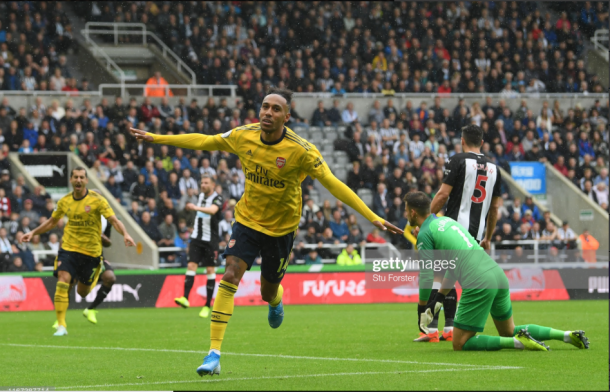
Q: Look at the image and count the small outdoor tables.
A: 0